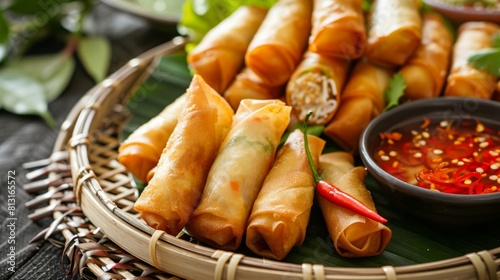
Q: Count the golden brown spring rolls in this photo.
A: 14